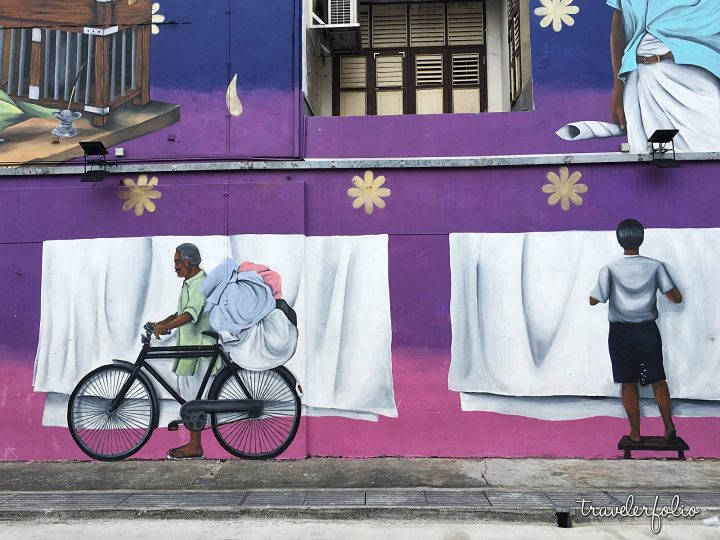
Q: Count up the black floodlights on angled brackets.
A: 2